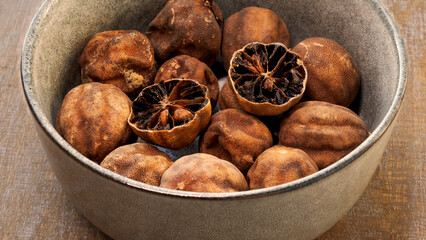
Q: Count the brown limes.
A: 14